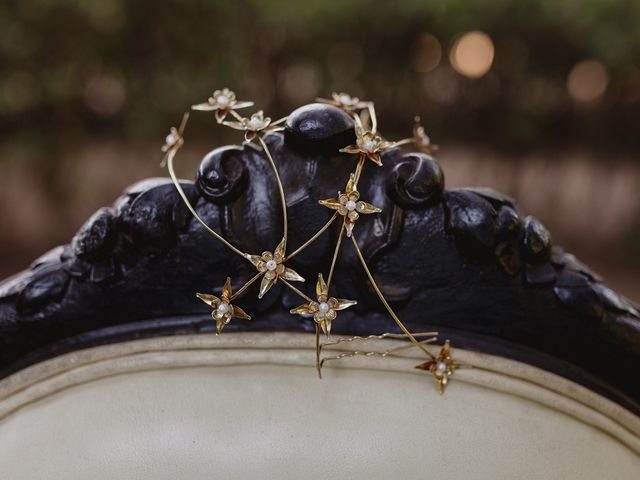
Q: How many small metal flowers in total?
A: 11